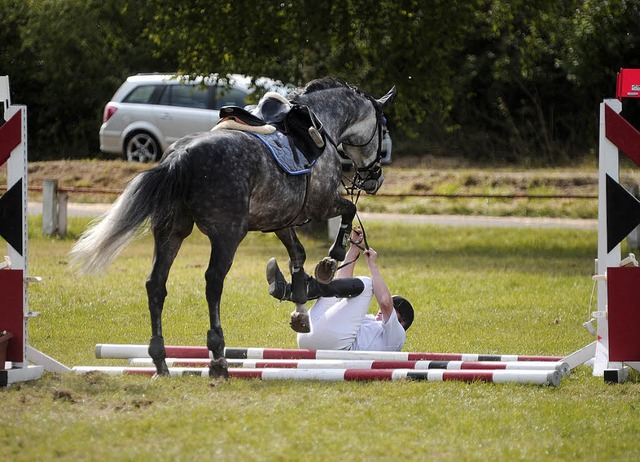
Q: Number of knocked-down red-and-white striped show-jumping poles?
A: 3